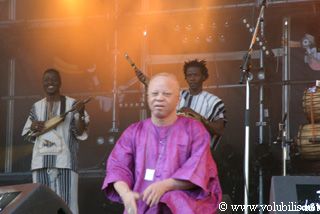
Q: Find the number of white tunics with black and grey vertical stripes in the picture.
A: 2